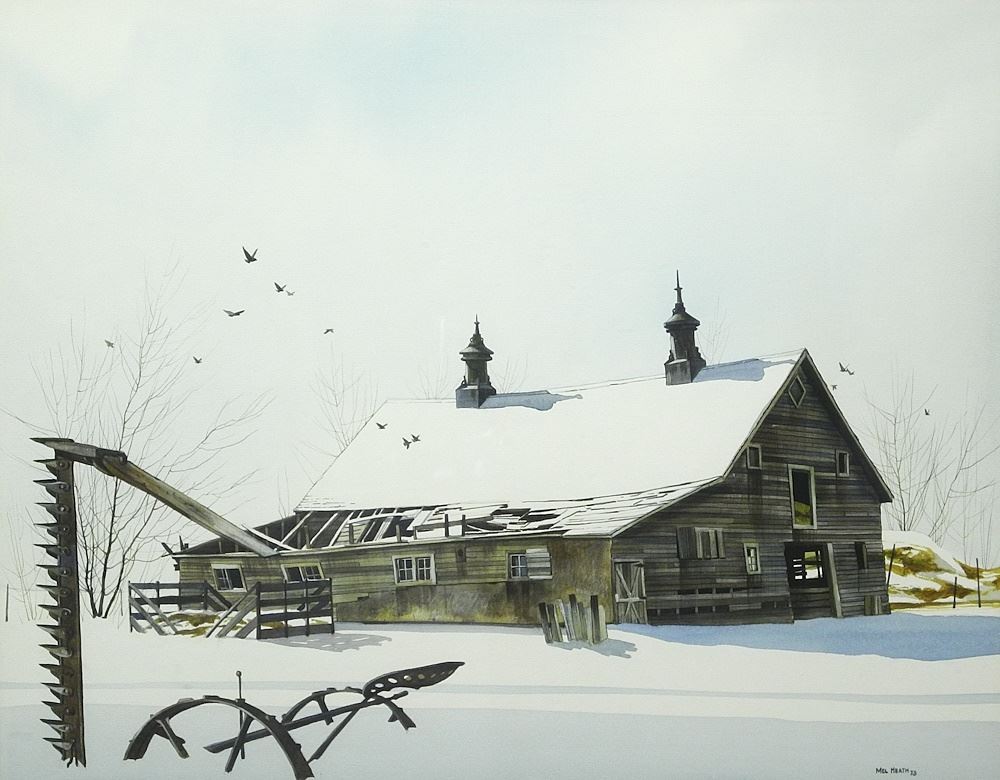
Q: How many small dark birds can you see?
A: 14